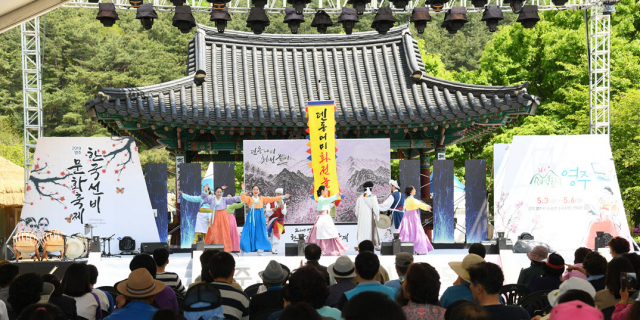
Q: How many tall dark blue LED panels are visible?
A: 6